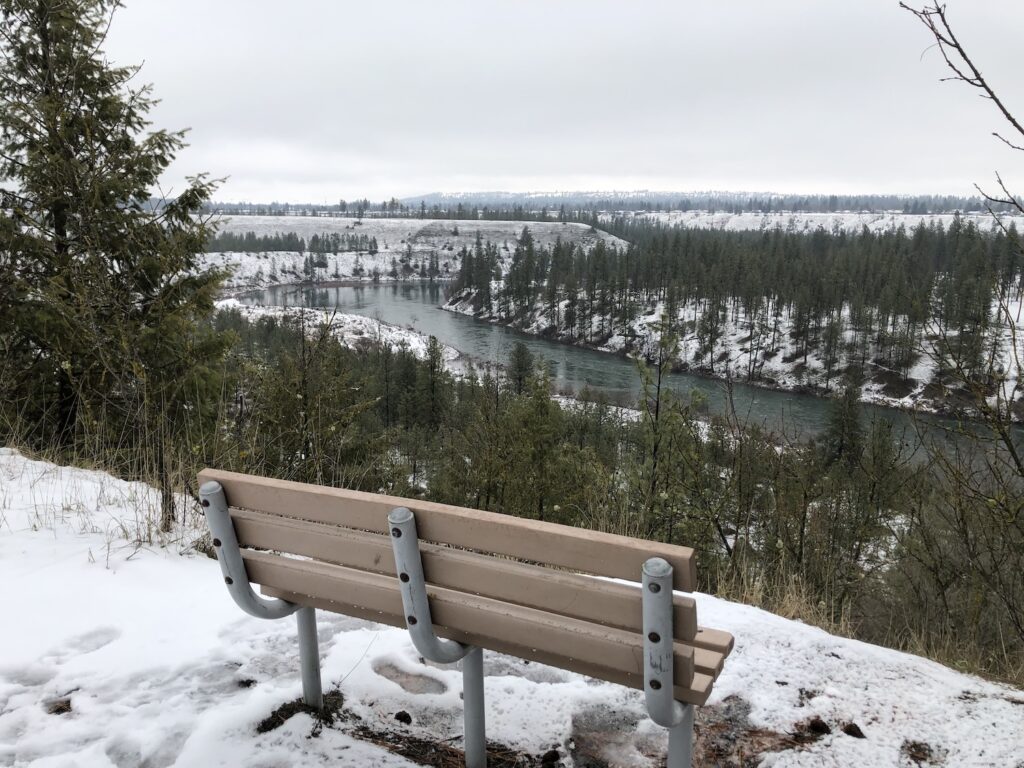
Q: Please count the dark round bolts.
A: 9